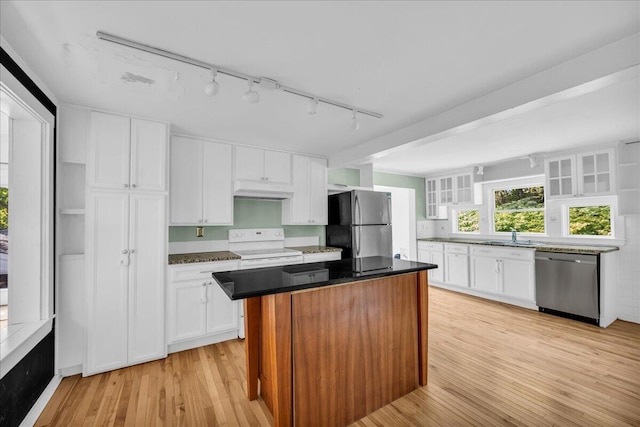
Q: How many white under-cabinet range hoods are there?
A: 1